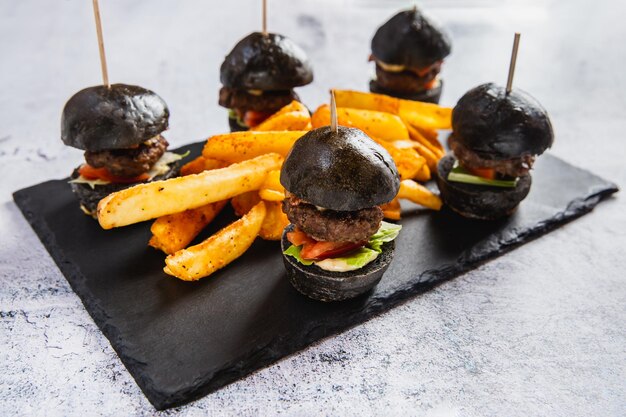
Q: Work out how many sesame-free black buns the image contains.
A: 5